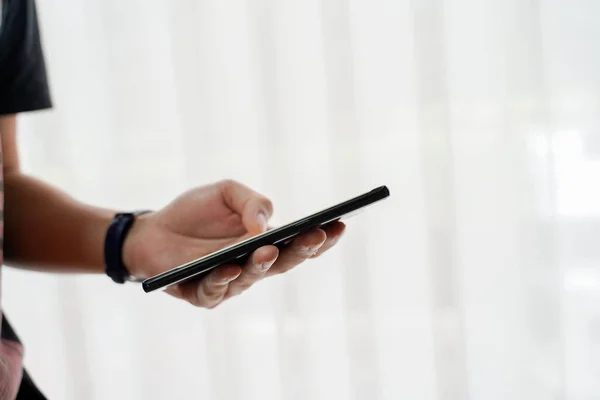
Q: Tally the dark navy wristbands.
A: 1